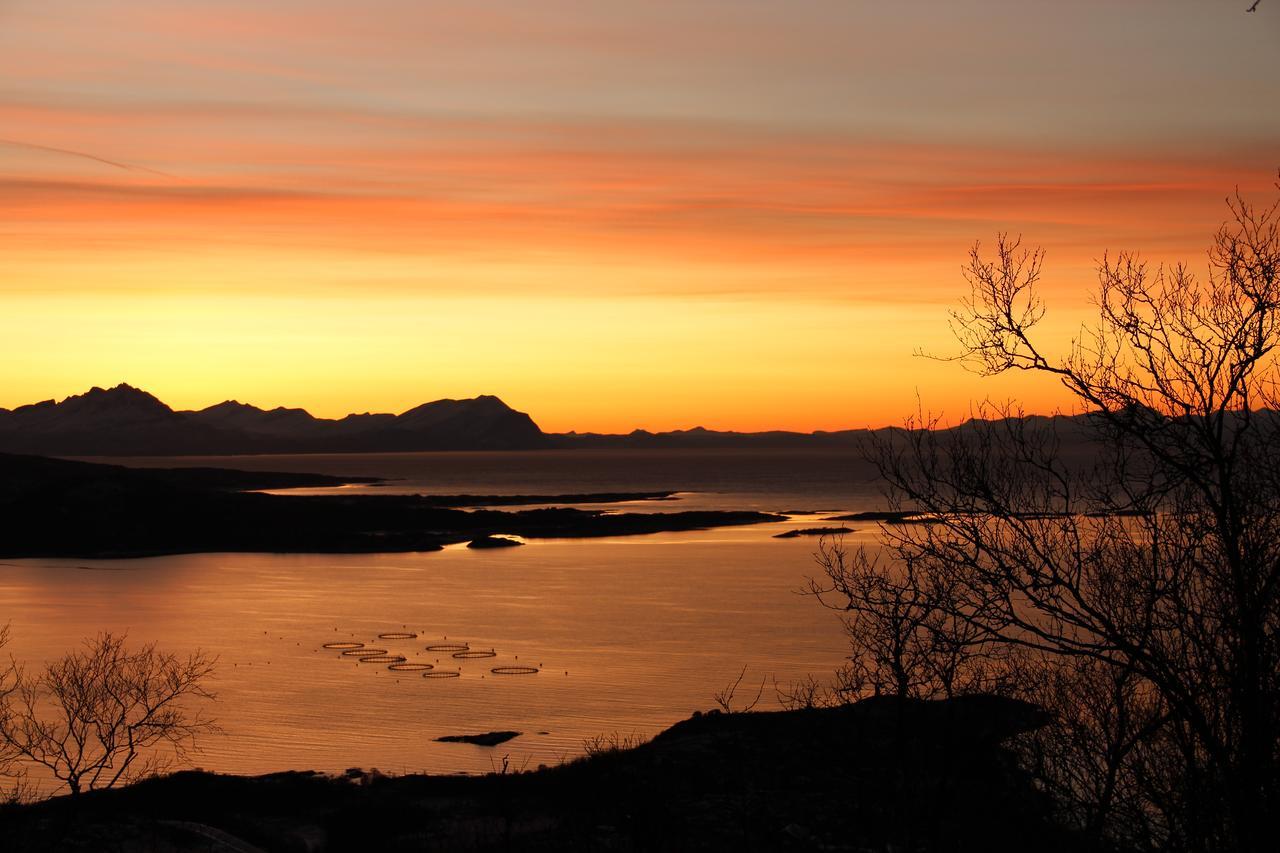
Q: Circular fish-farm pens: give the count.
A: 9